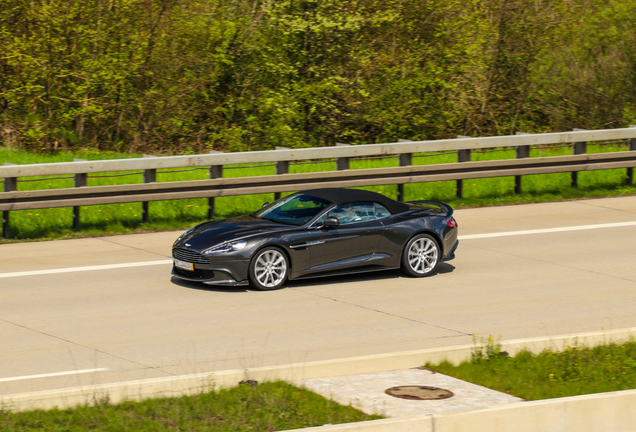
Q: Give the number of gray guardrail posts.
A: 11